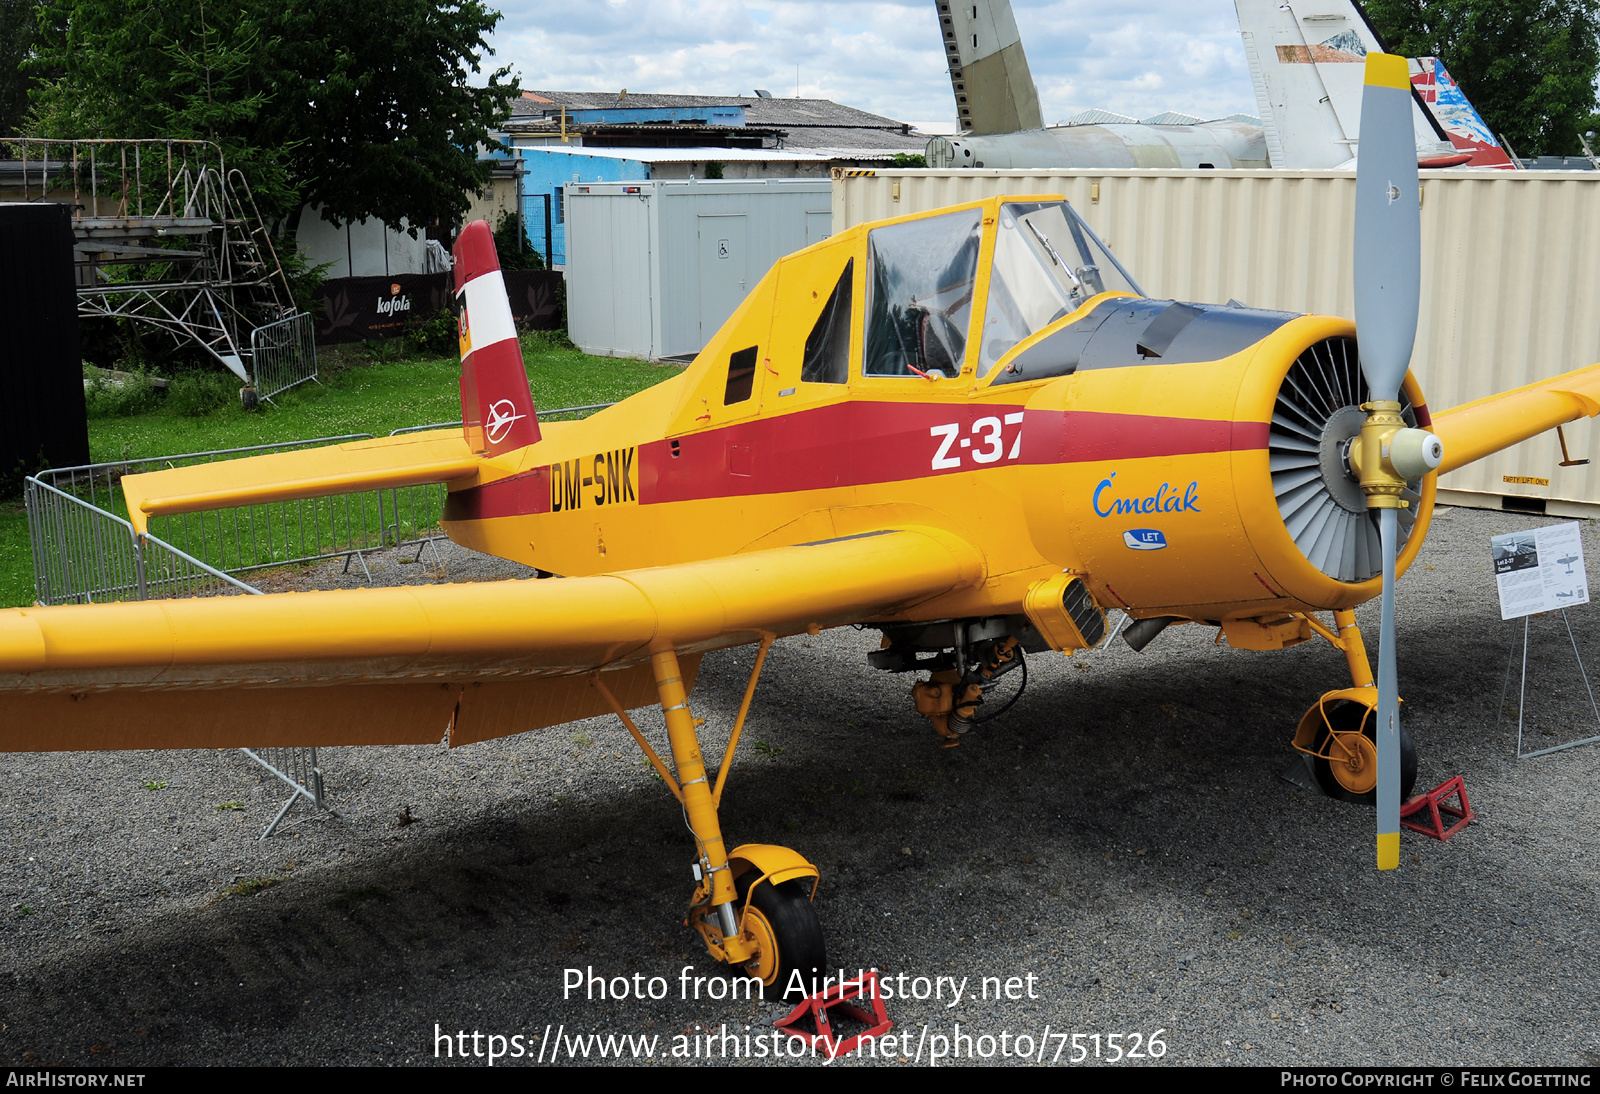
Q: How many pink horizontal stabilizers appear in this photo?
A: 0